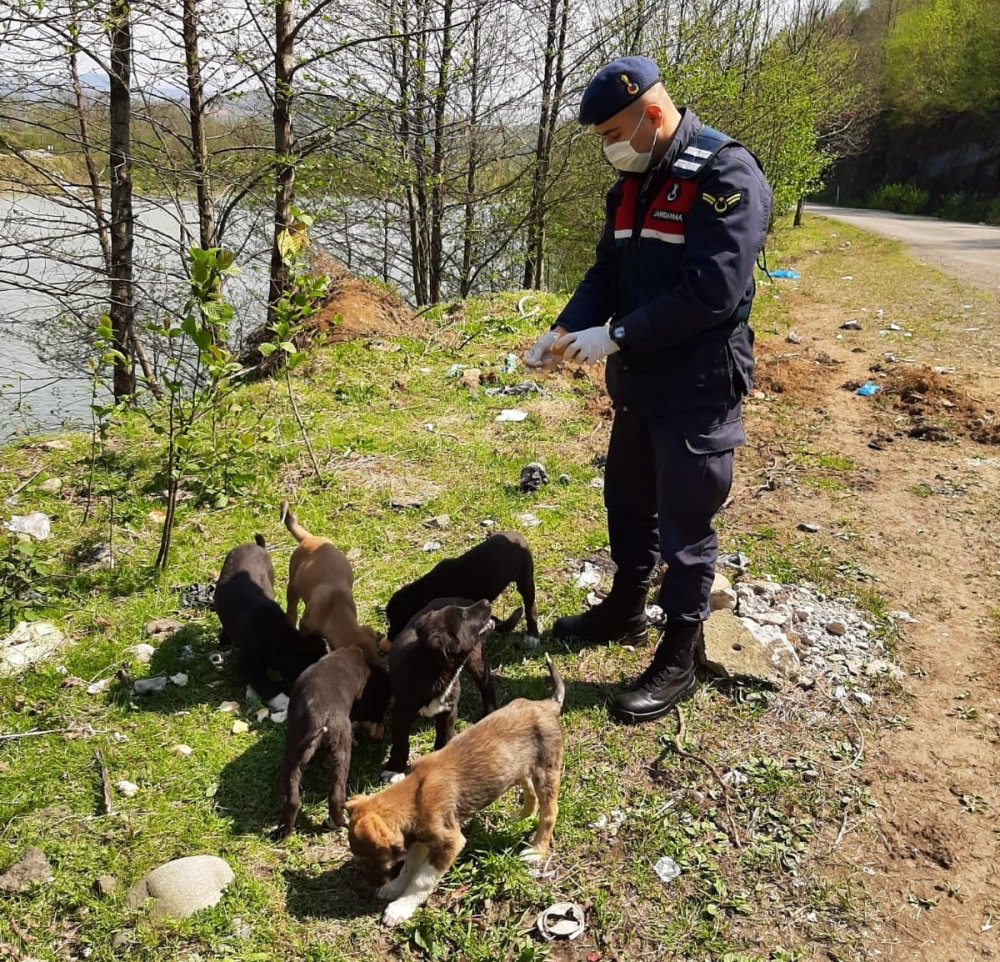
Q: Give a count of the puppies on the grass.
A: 6